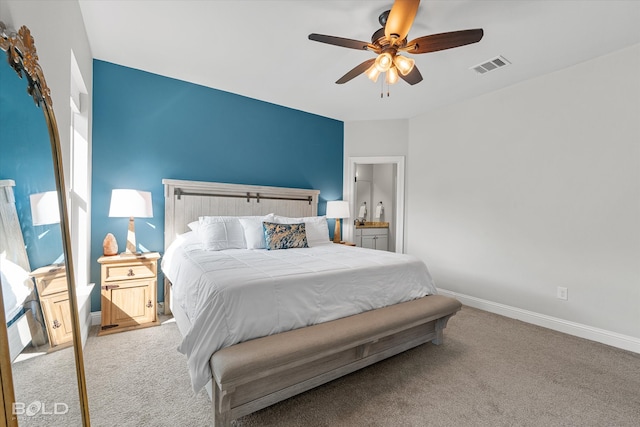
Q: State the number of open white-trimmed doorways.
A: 1